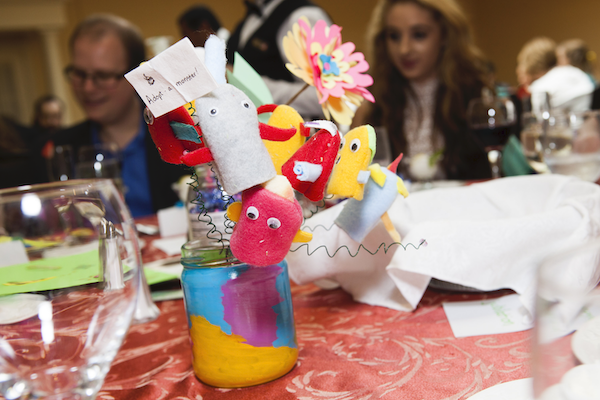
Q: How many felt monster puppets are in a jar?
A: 7